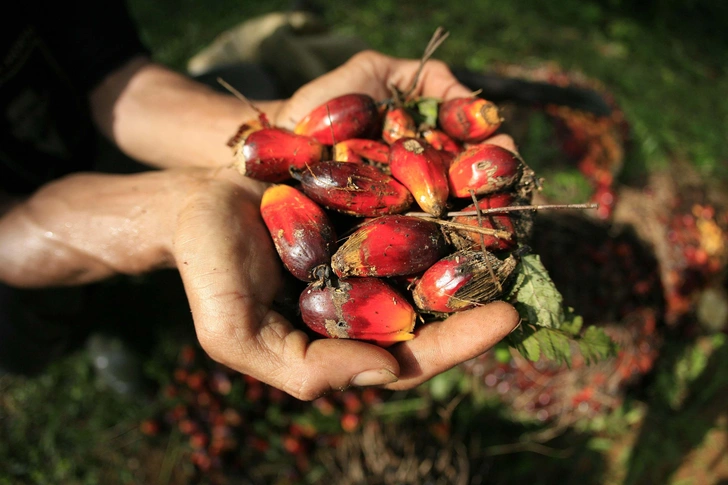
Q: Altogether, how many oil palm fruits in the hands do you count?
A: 14